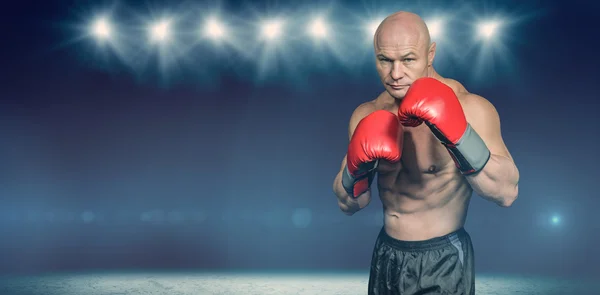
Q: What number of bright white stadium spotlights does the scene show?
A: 8